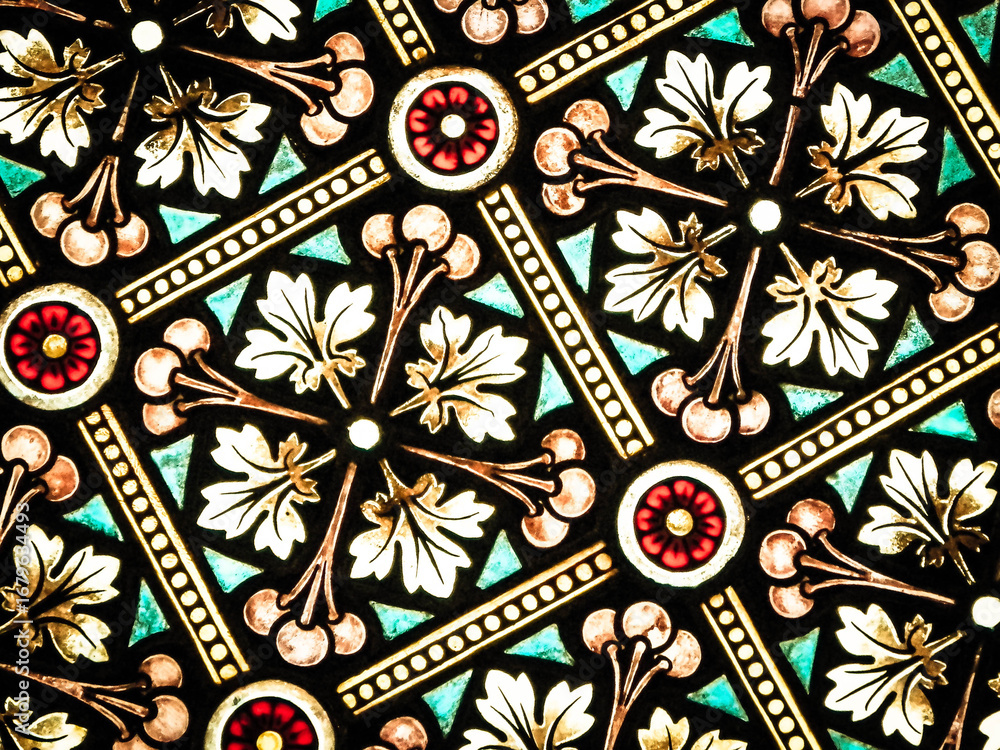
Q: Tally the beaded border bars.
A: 10